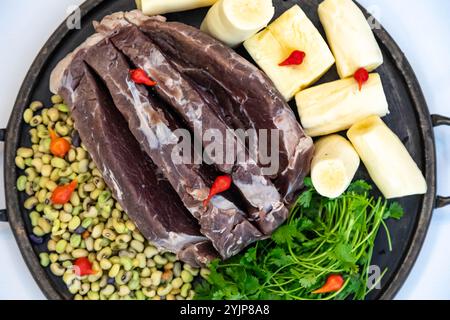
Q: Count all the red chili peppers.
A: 8